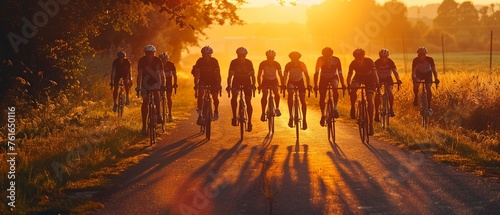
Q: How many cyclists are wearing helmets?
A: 11